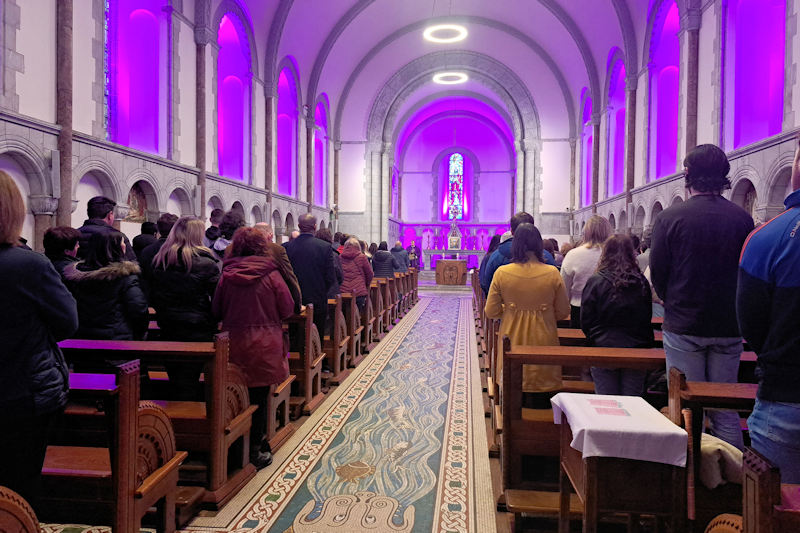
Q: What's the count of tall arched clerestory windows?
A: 8